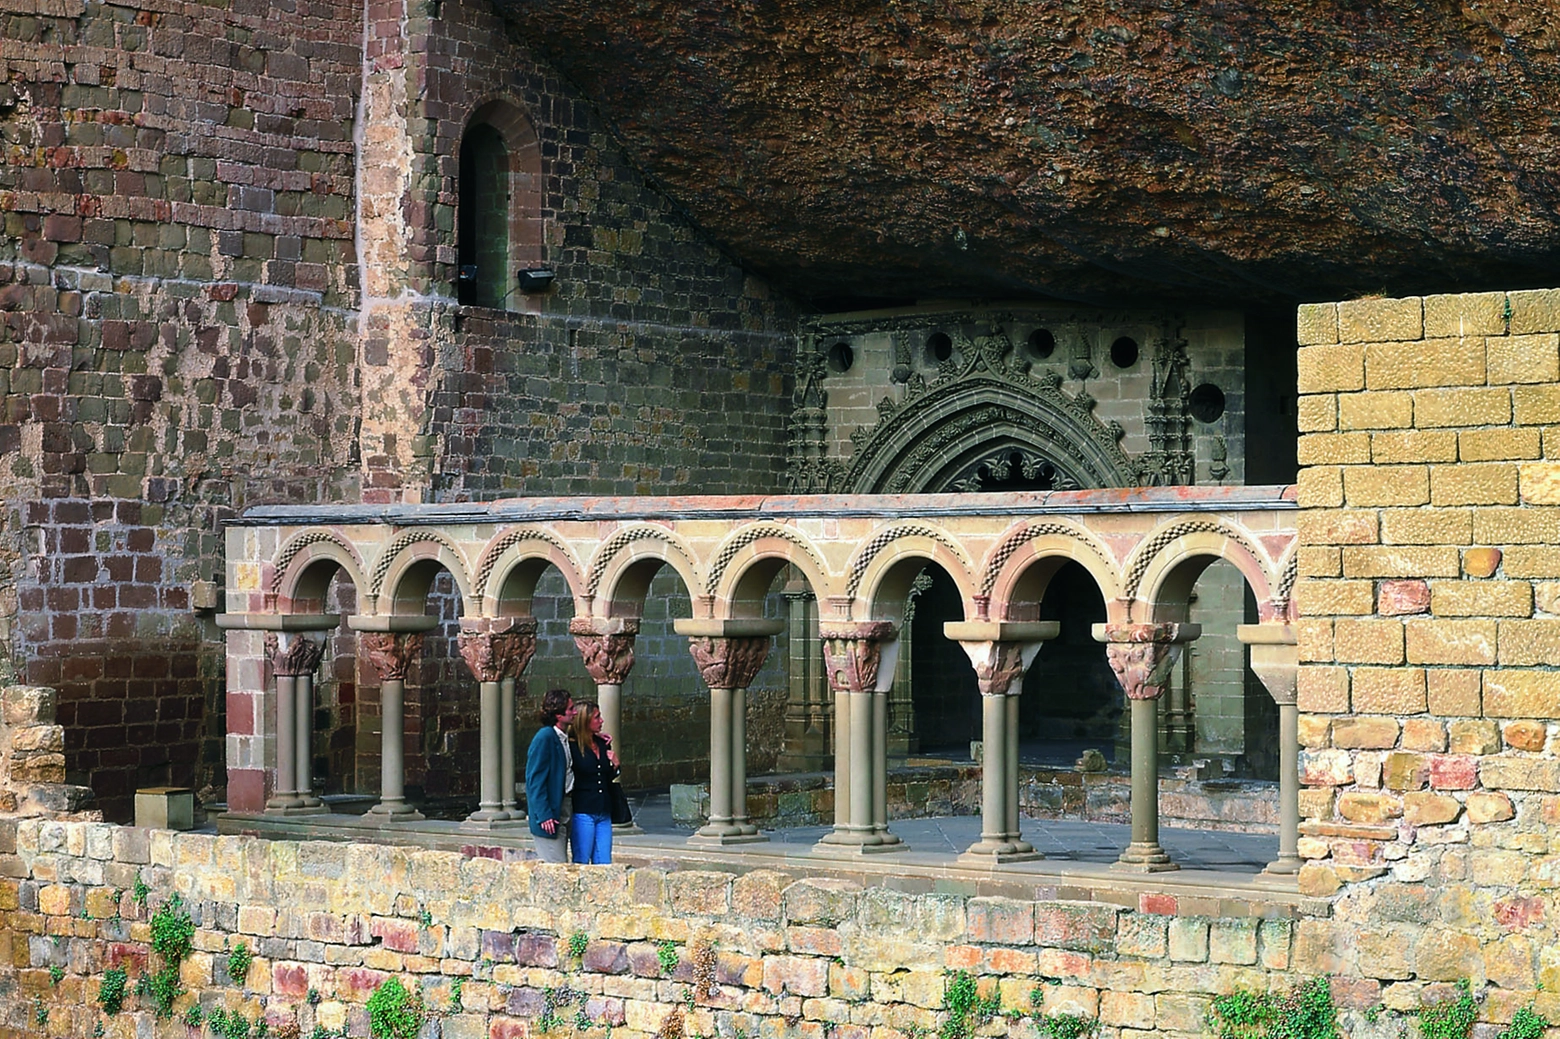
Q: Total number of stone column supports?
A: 9